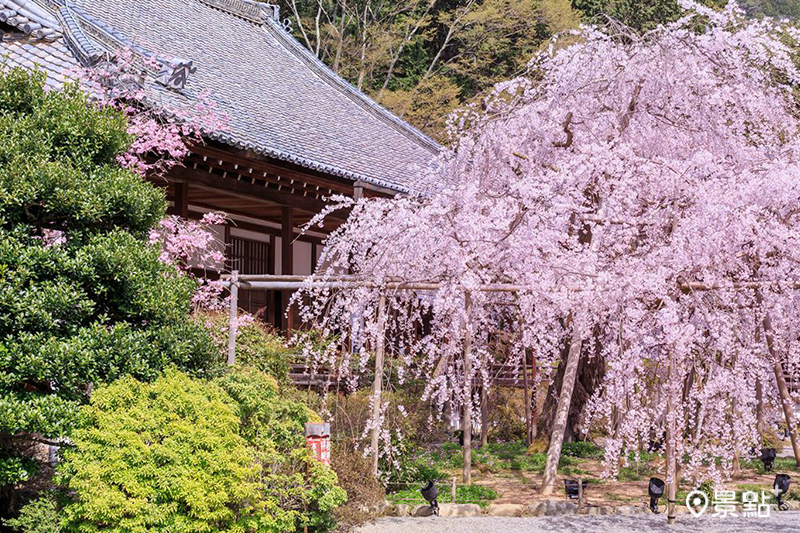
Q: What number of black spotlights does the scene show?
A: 5